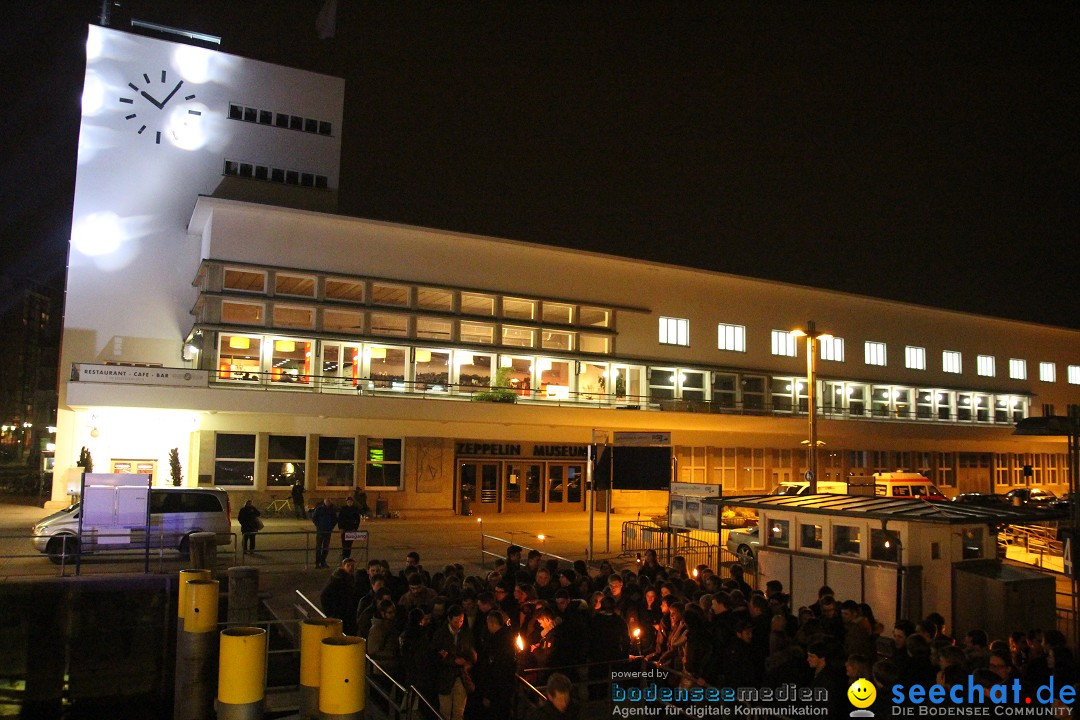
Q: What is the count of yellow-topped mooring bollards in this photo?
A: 5